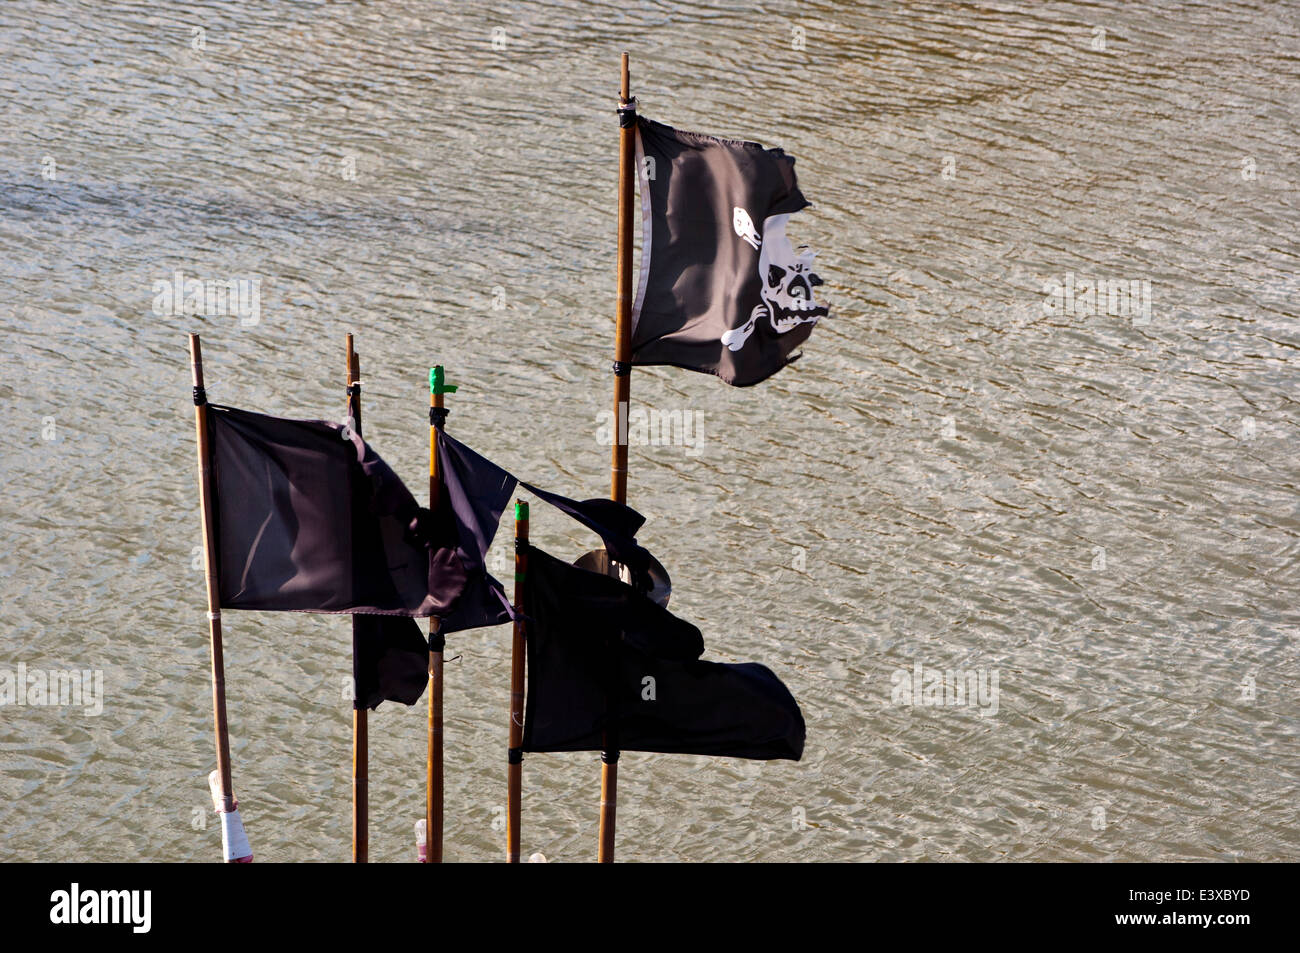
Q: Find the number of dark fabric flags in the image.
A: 5